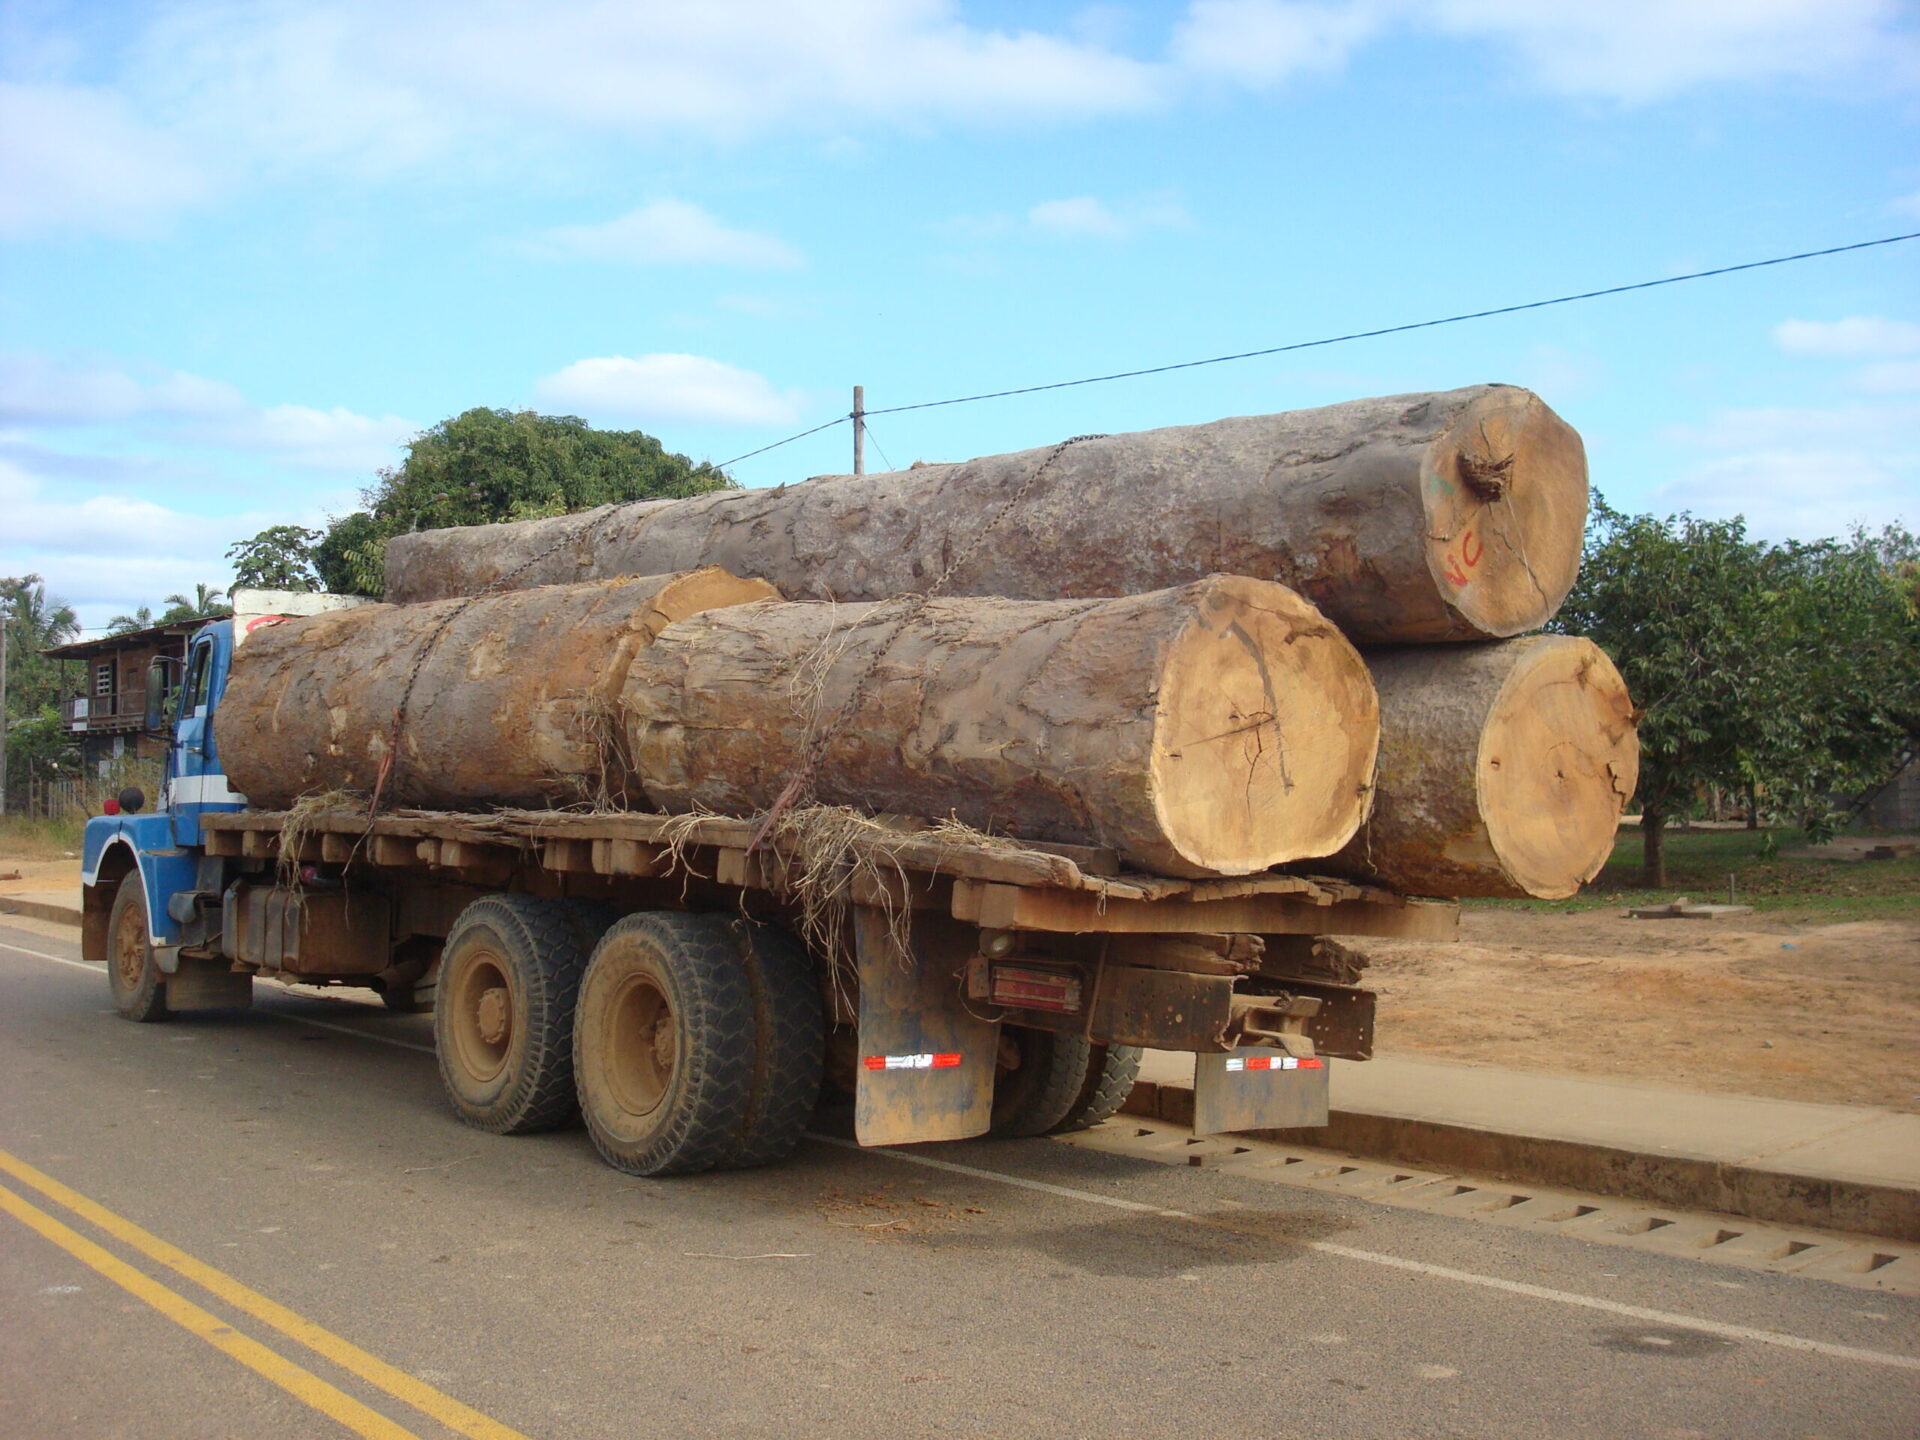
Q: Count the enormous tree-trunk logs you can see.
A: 4